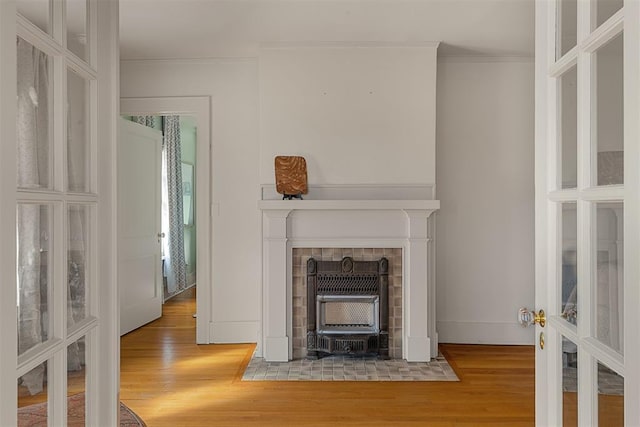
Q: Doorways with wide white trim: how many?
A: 1